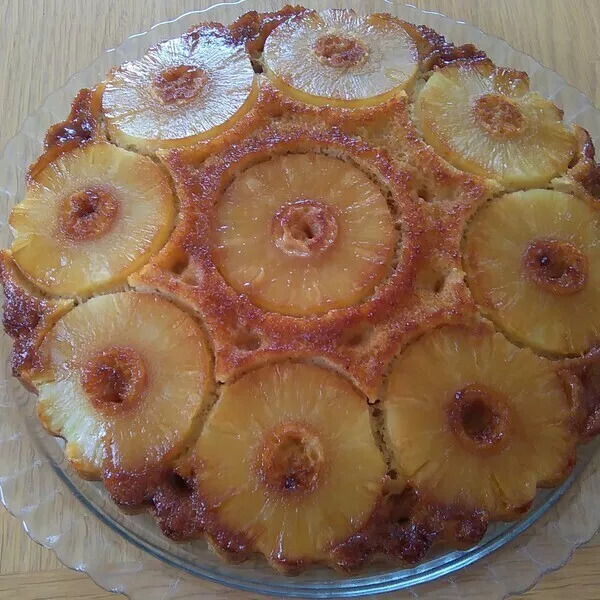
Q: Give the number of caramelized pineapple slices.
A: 9